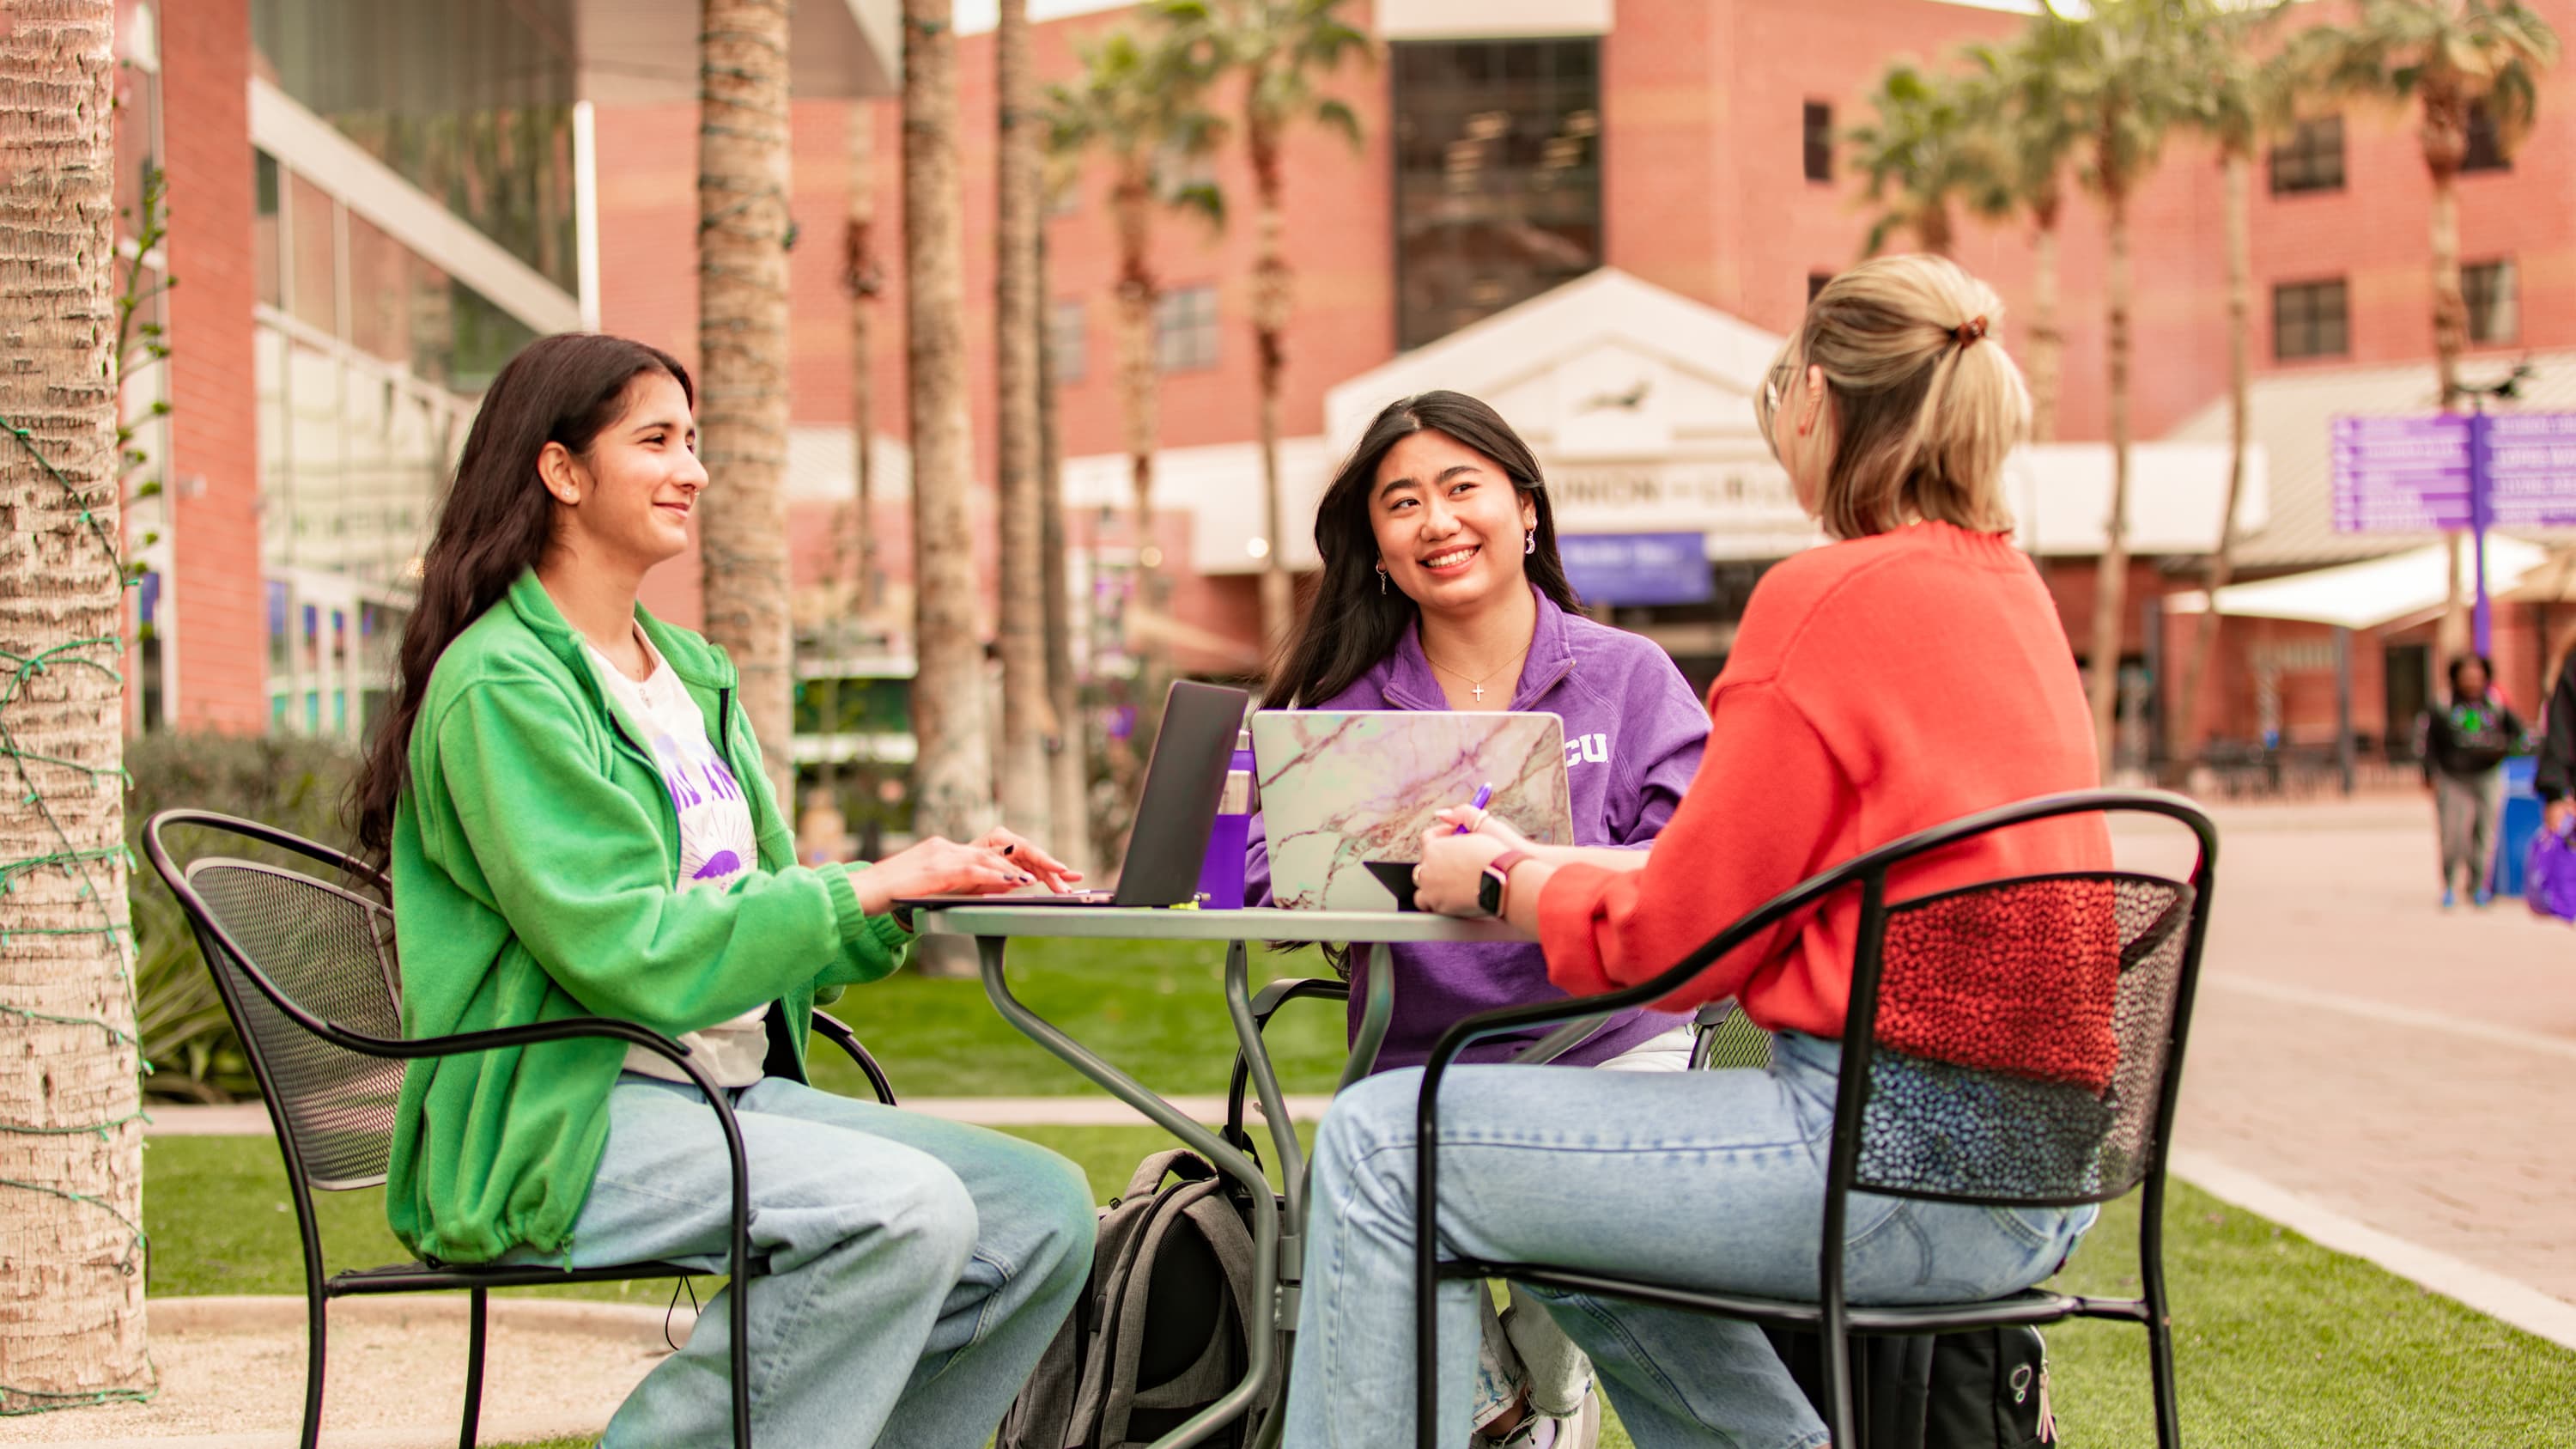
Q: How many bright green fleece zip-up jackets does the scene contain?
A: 1